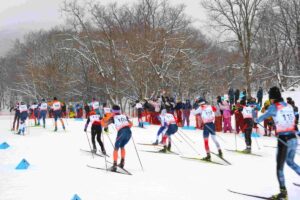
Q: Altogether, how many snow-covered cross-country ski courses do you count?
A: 1